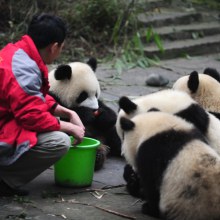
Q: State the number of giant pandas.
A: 4